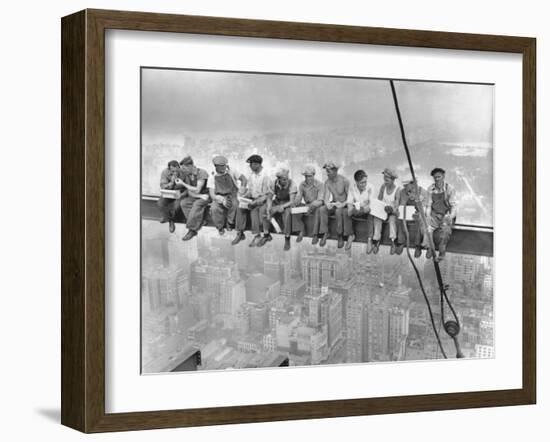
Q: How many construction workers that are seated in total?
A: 11